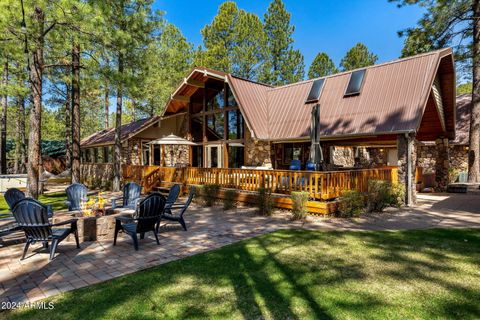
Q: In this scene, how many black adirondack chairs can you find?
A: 7